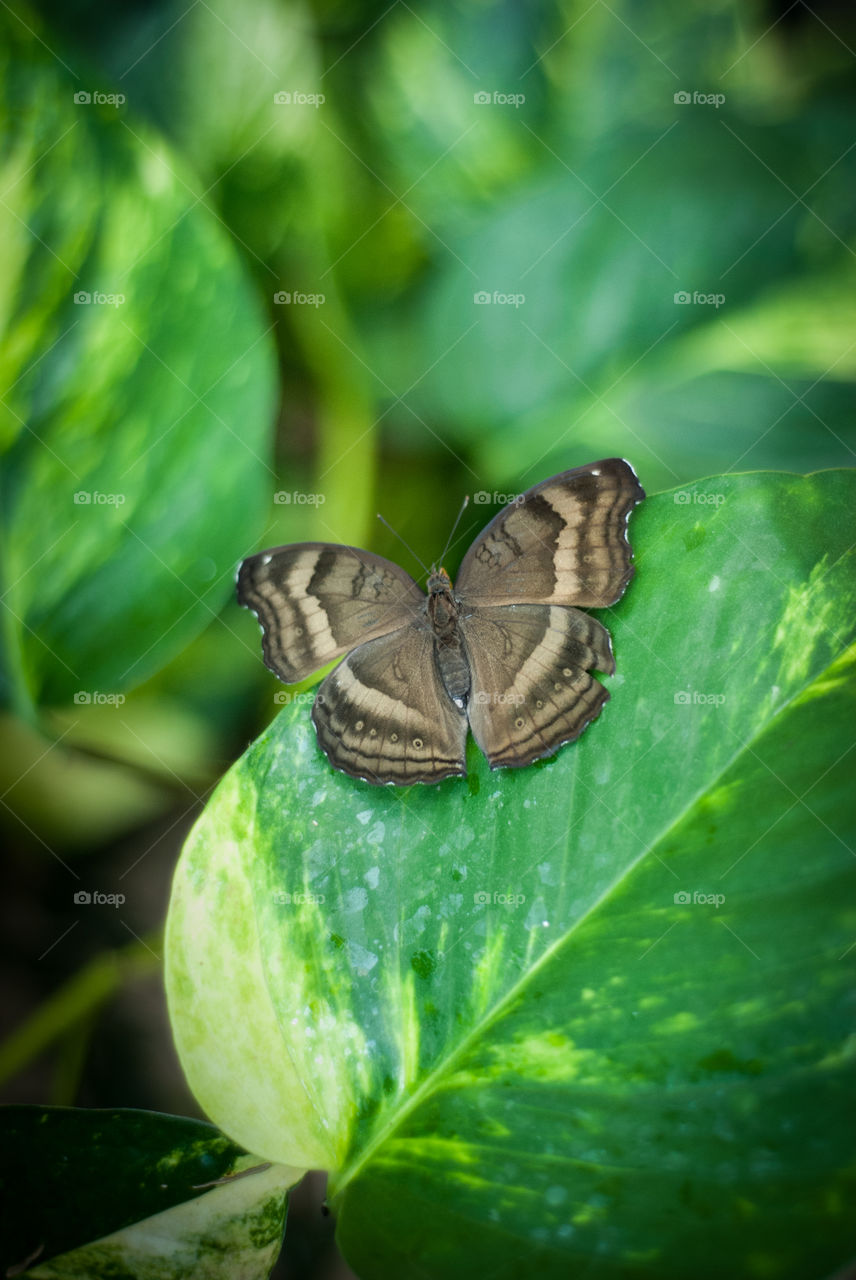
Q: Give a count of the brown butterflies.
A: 1